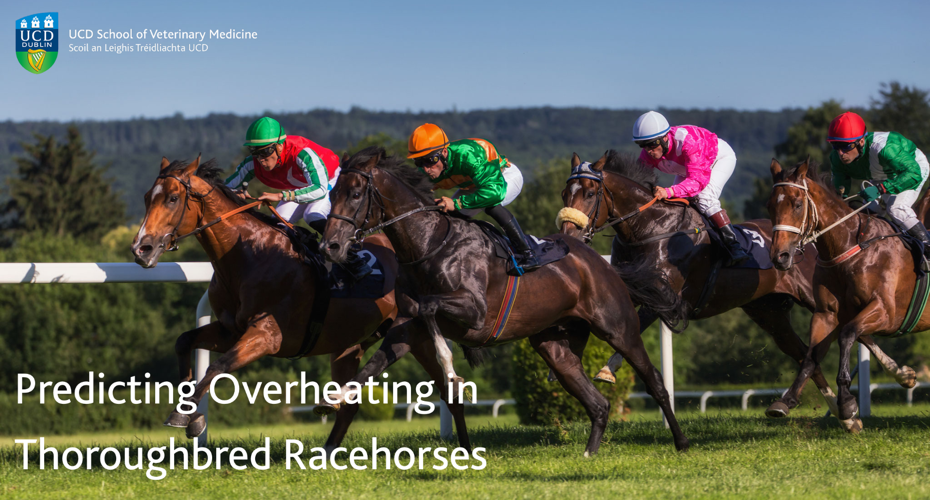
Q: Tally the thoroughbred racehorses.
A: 4